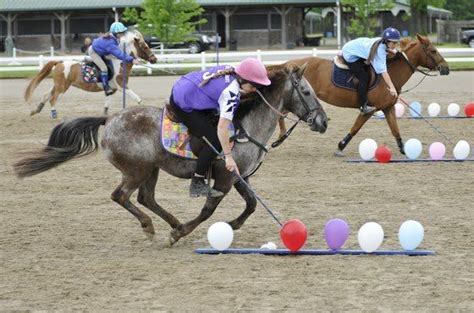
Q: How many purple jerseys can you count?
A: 1